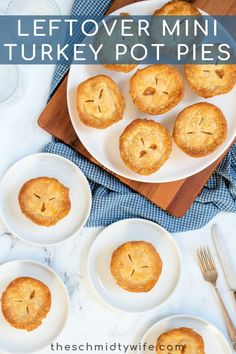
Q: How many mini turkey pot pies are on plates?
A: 11